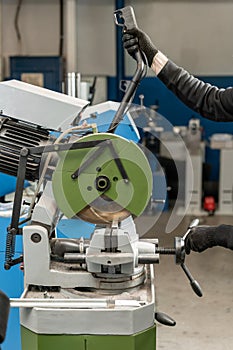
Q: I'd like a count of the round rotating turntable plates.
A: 1